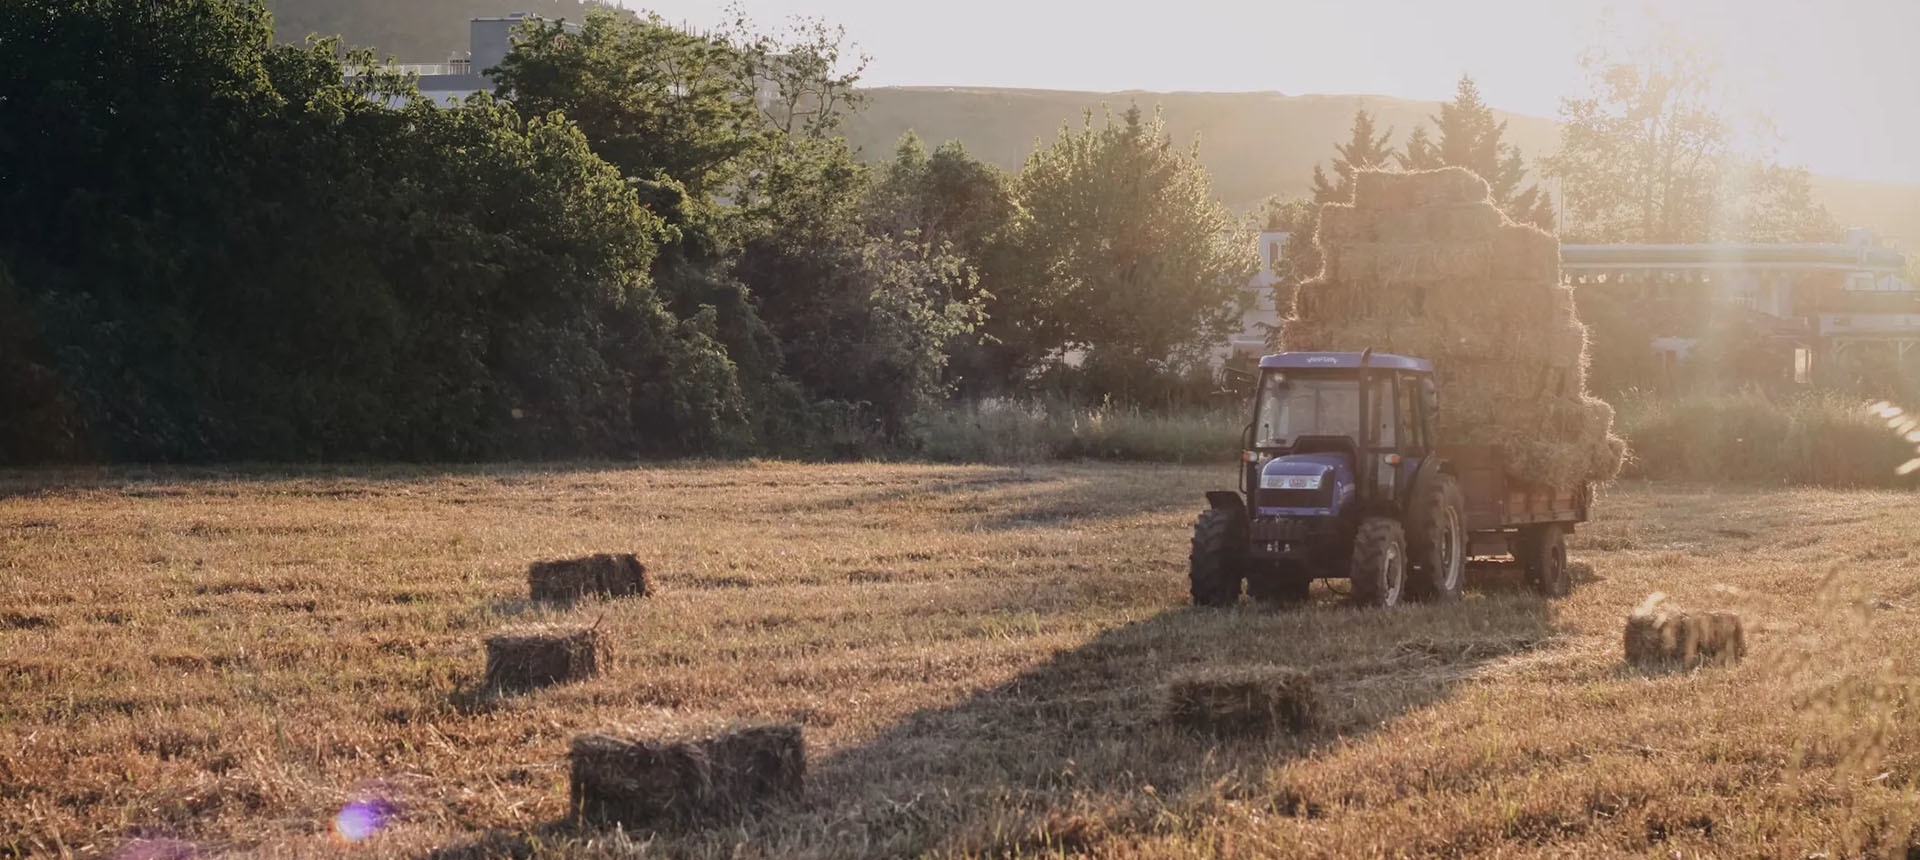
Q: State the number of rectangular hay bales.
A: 5